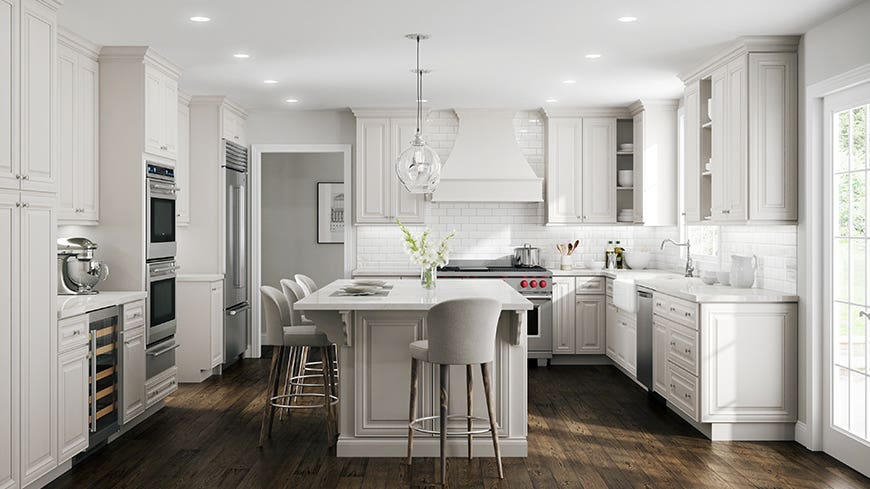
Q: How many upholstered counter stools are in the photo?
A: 4